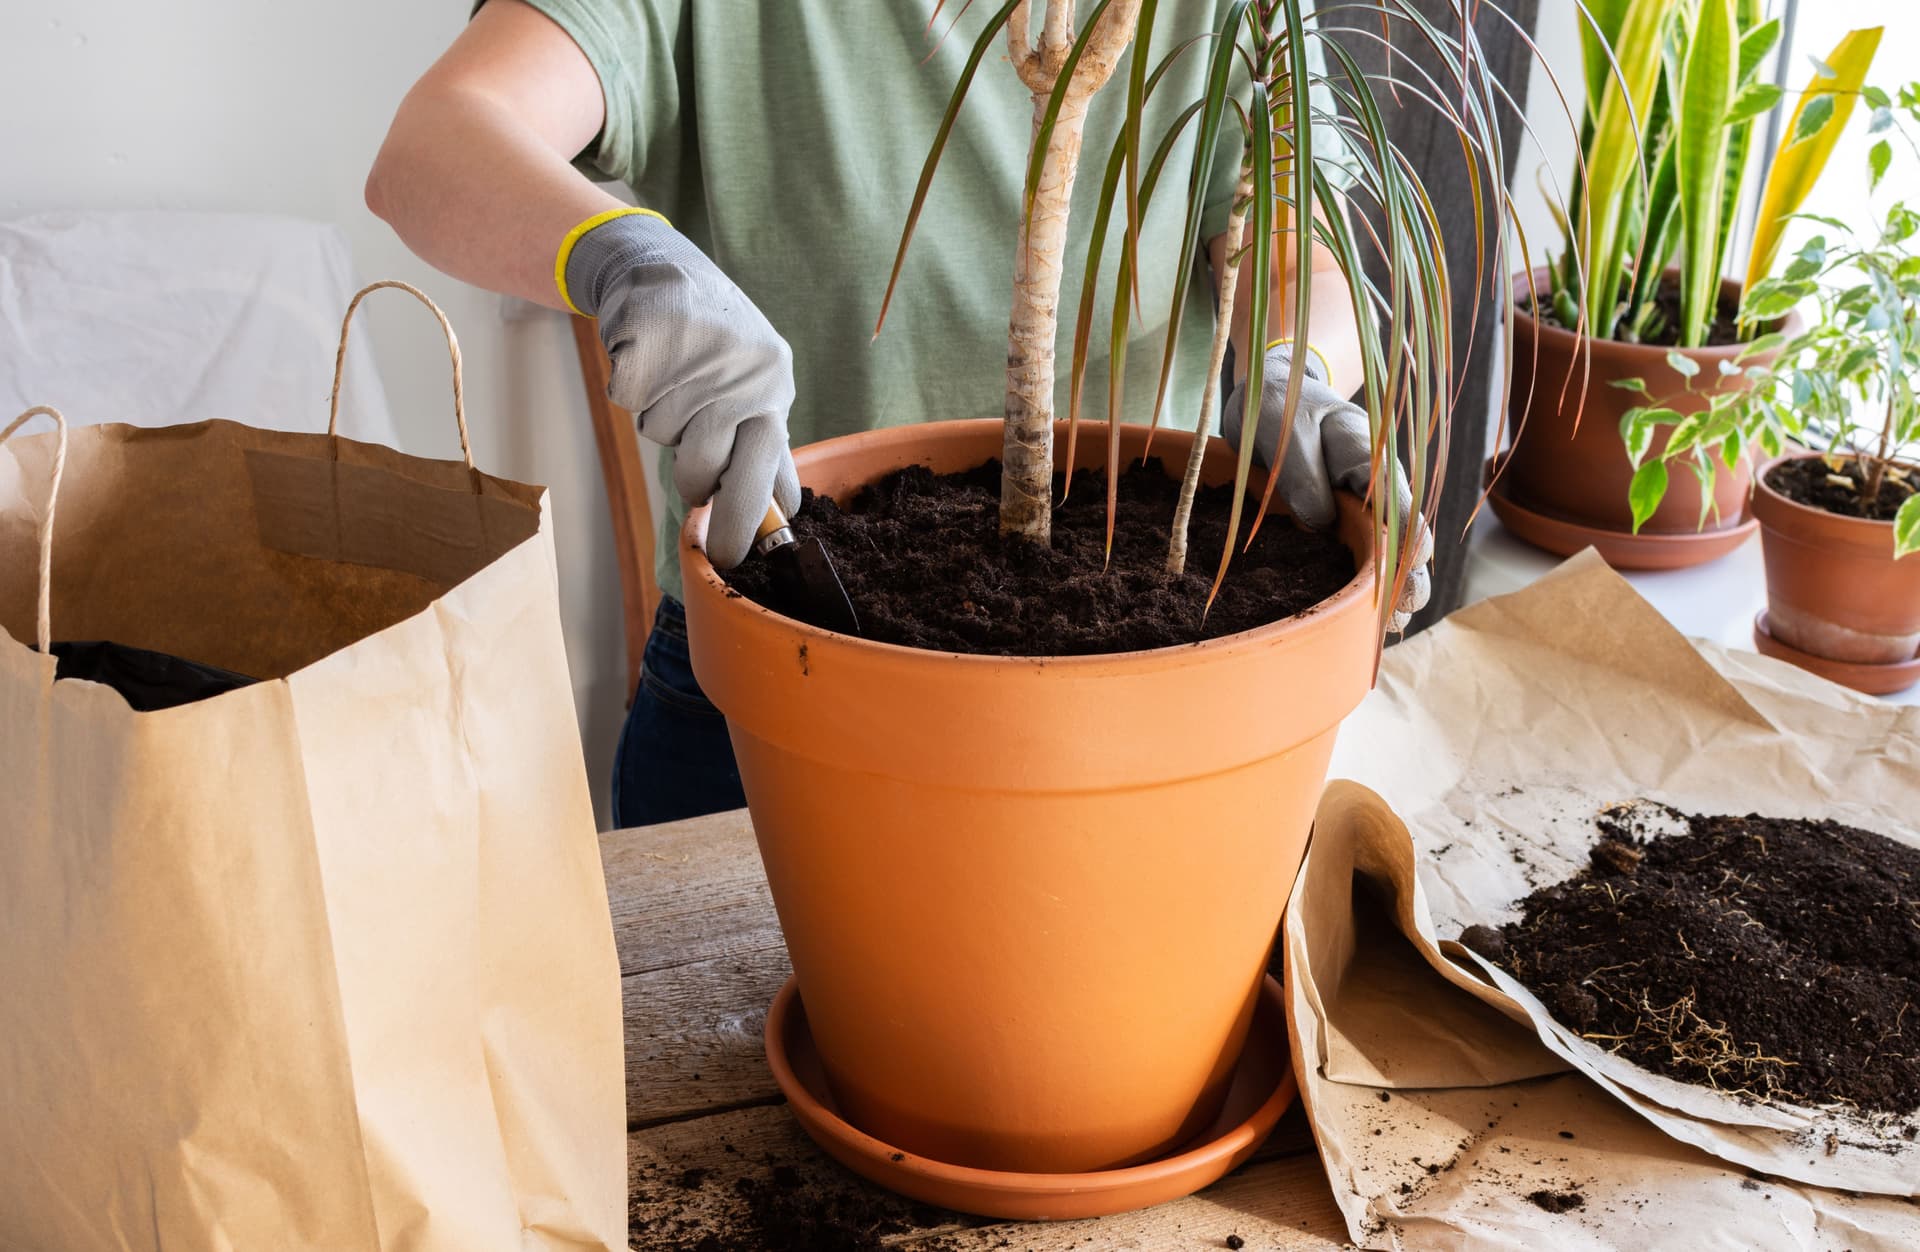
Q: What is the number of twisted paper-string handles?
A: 2